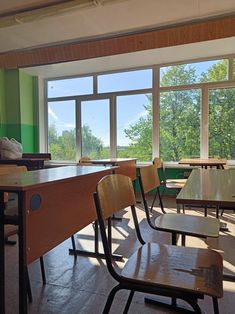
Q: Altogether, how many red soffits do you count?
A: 1